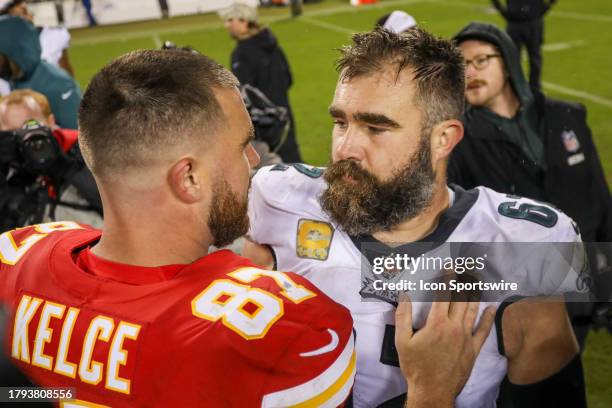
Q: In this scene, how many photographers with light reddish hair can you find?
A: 1